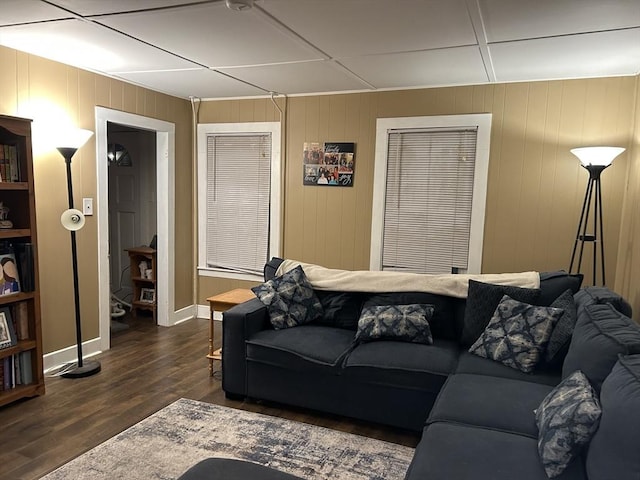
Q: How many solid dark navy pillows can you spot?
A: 2